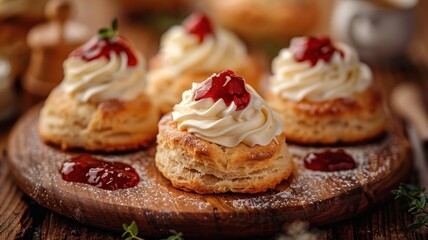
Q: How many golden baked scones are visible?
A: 4